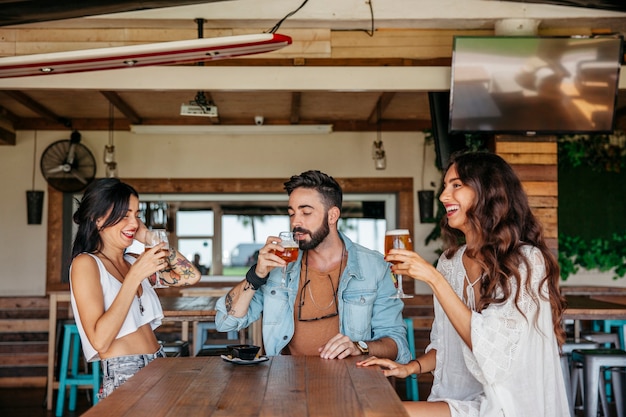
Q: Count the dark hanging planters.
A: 2